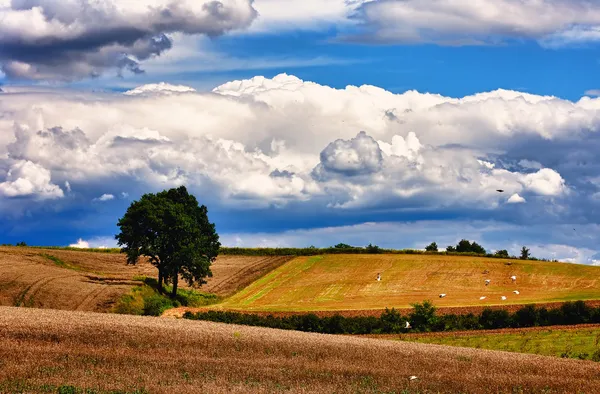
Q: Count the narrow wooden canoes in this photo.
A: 0